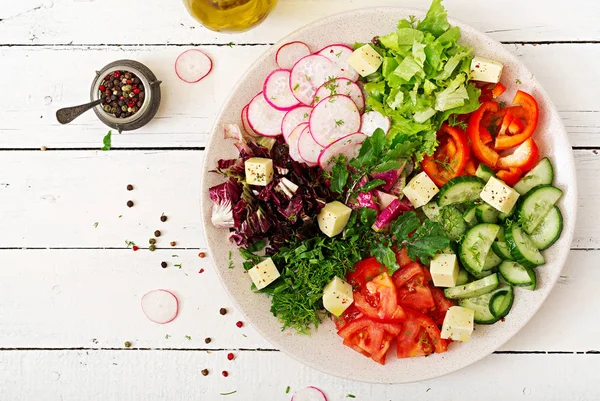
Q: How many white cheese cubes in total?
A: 10